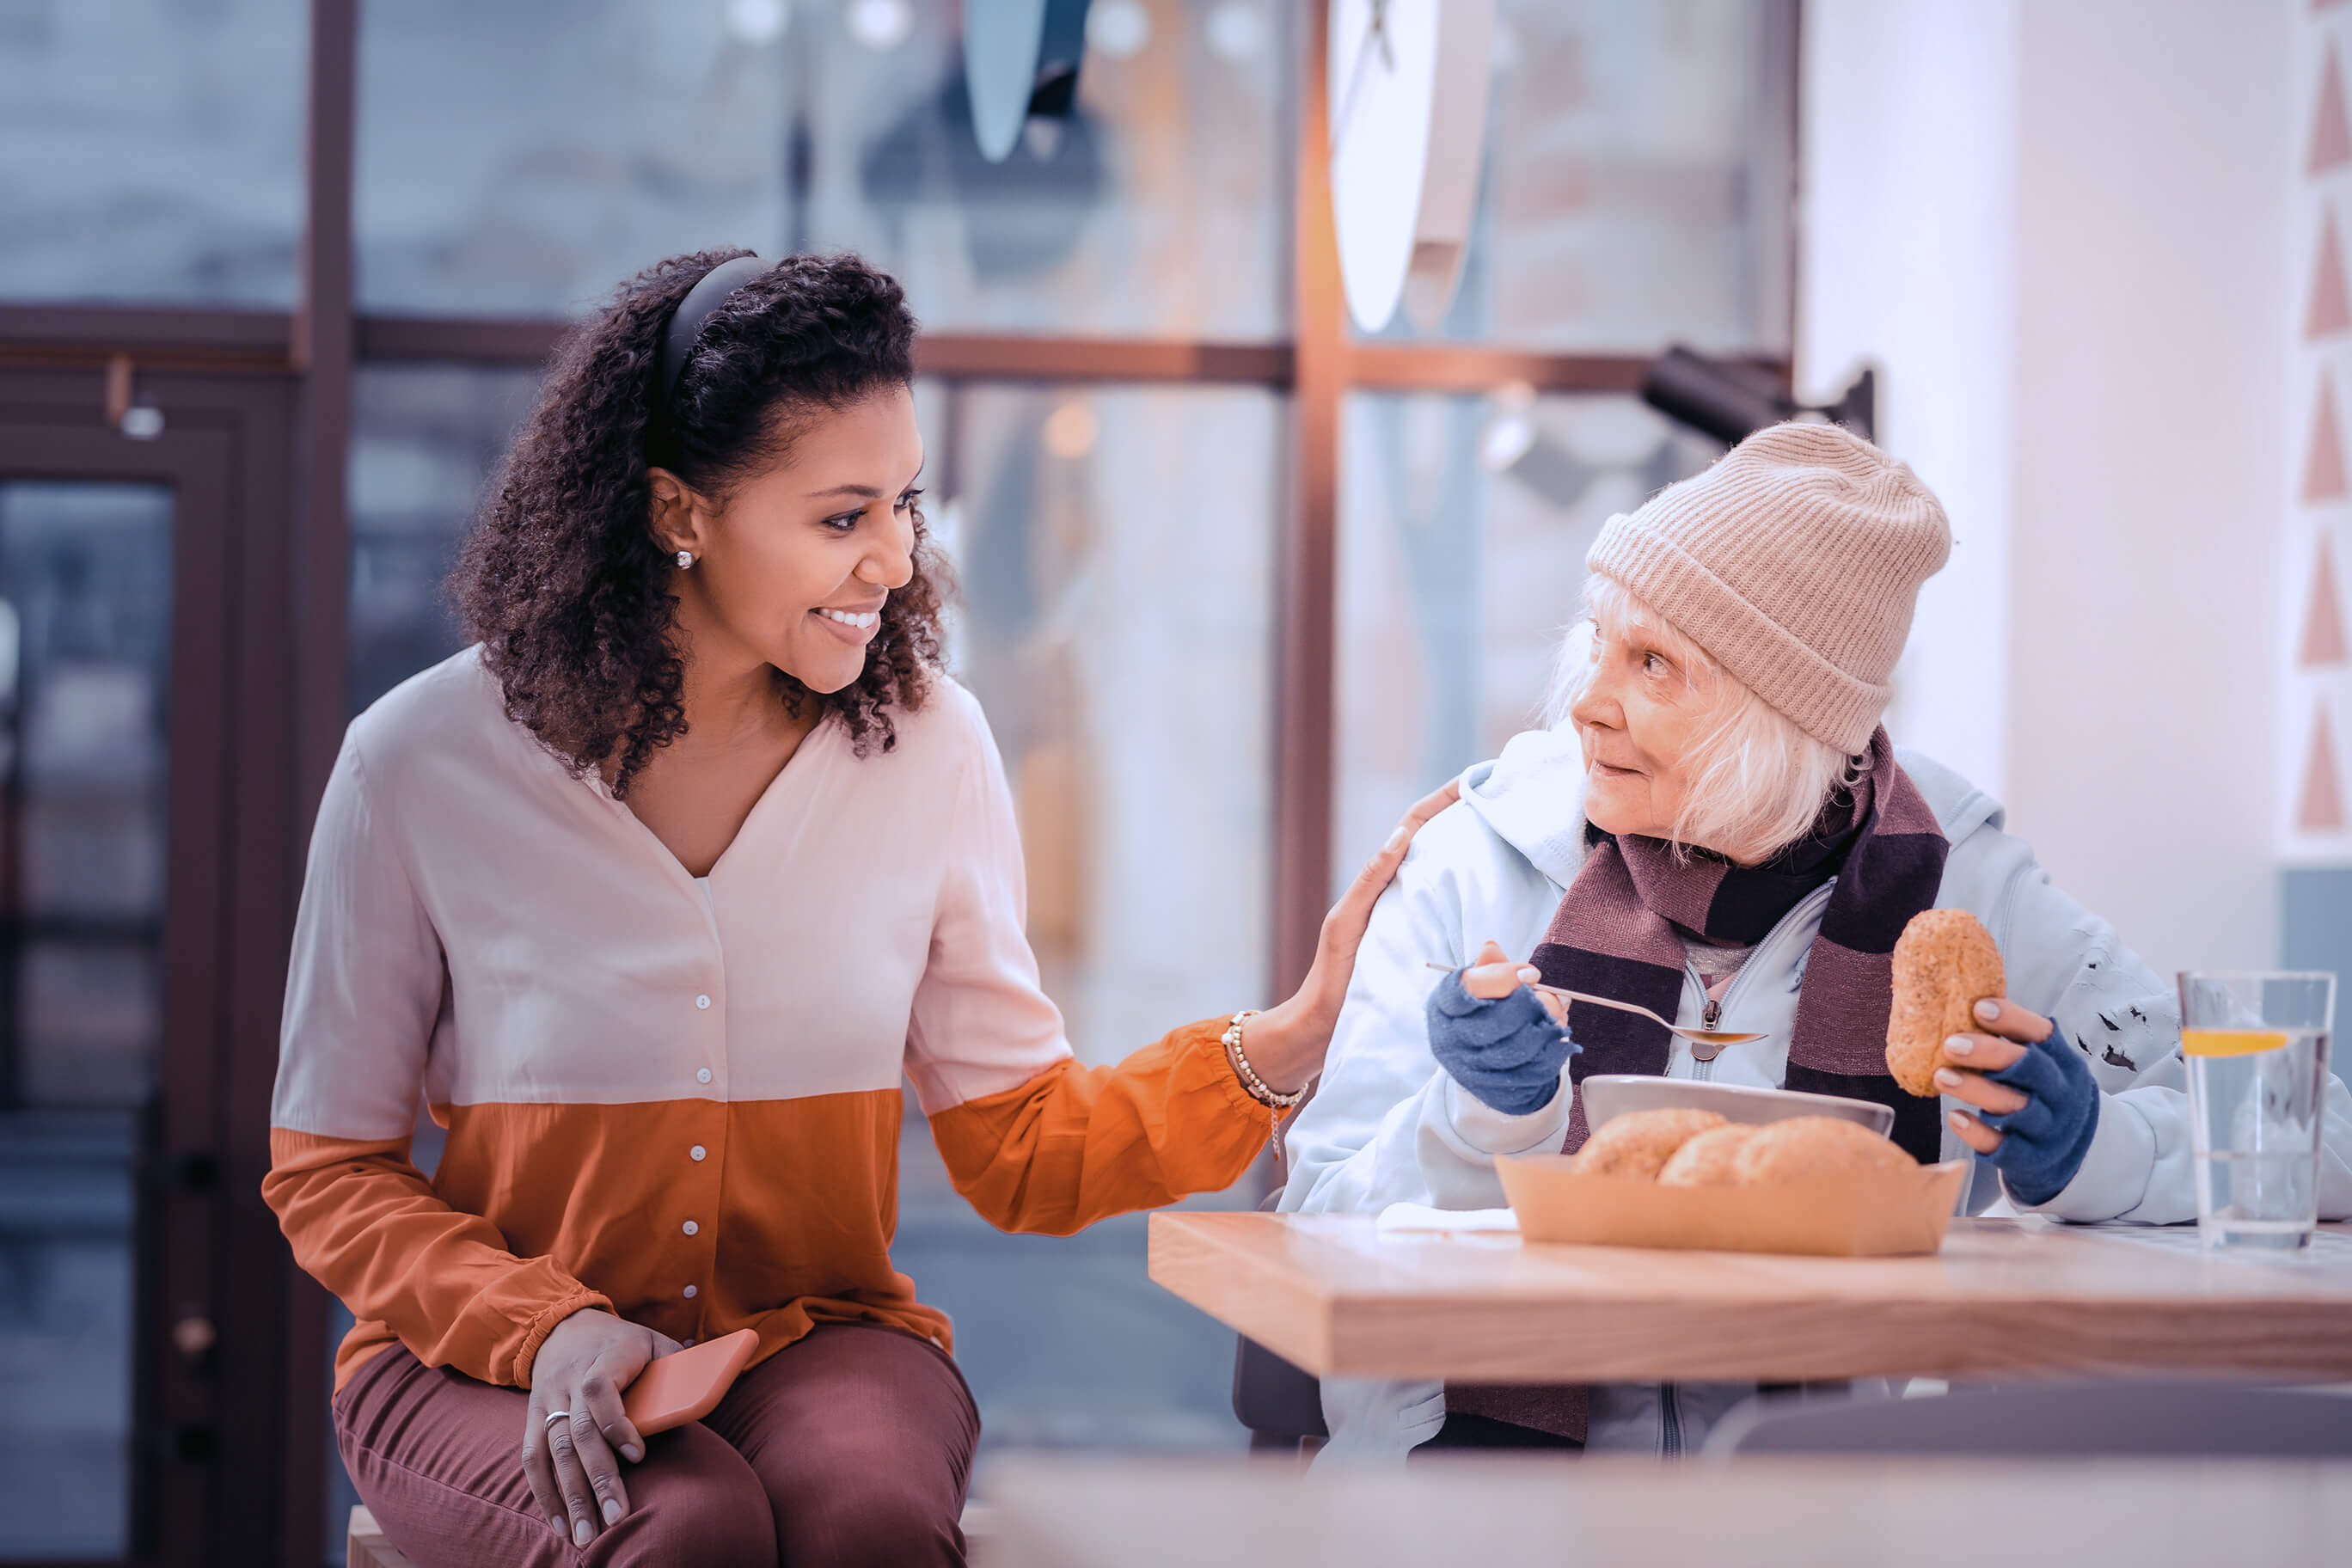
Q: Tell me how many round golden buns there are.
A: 4